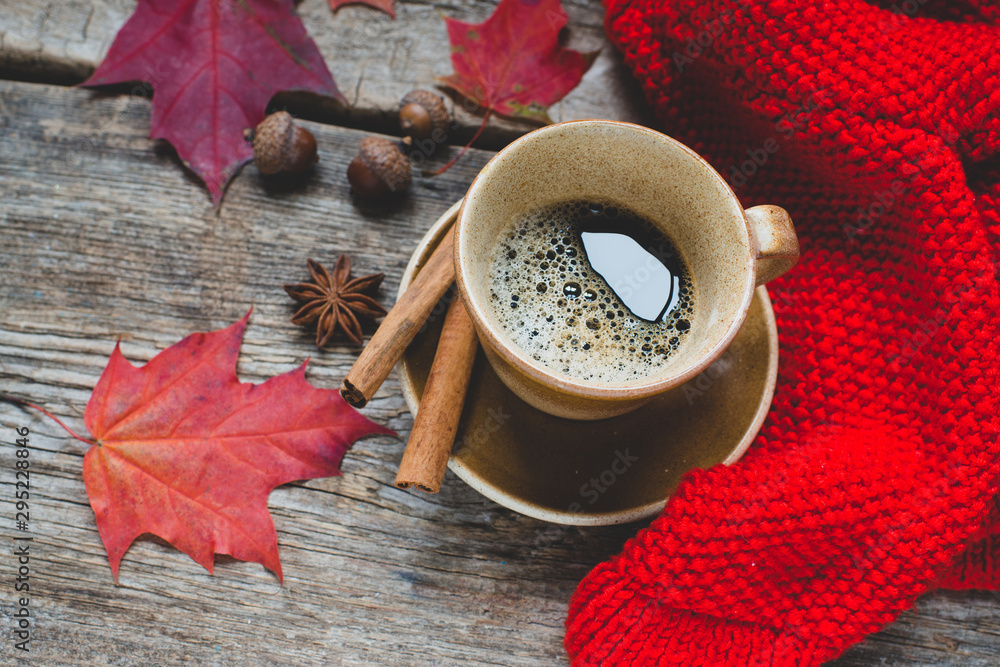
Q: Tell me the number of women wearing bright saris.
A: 0